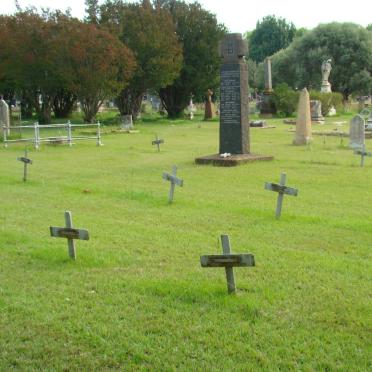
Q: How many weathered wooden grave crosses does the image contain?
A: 7